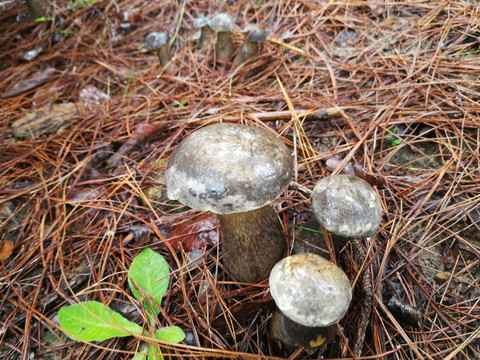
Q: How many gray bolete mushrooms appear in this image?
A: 7